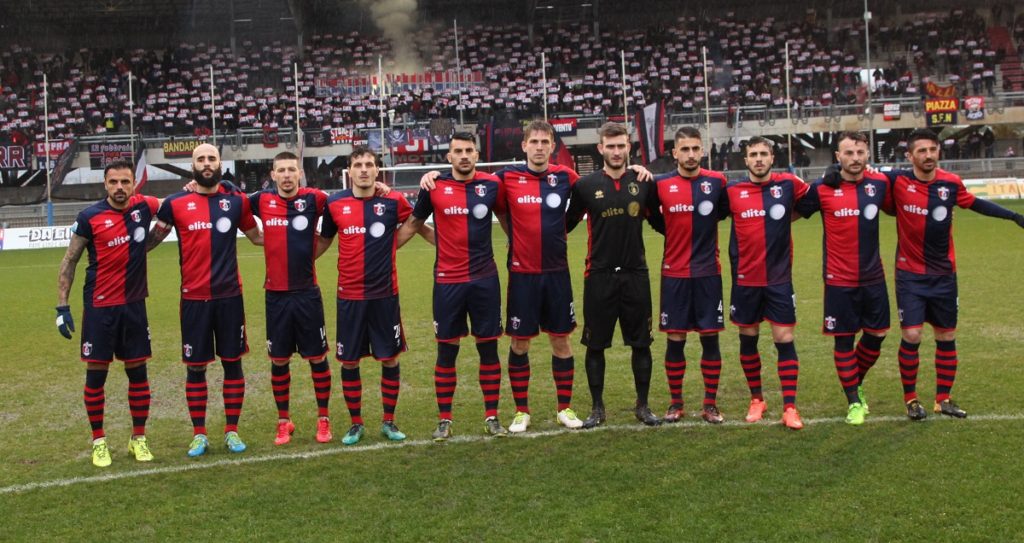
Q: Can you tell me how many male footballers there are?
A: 11